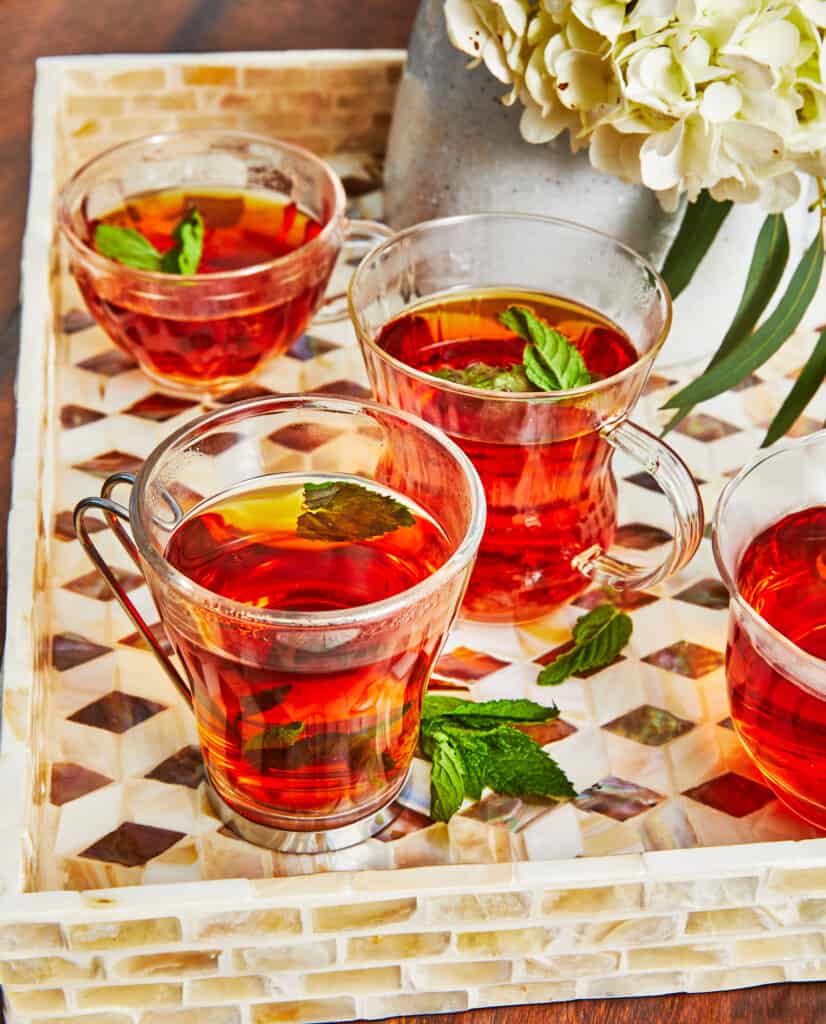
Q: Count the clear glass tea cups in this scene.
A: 4